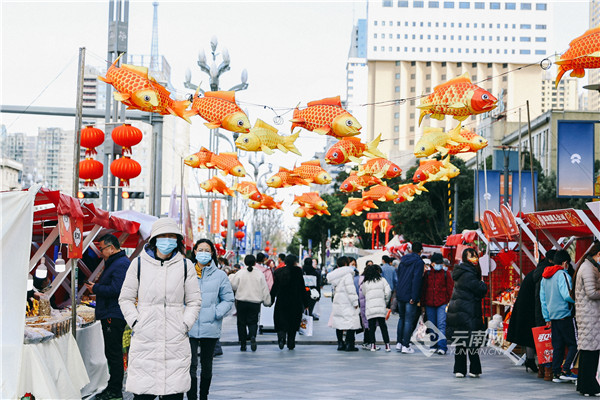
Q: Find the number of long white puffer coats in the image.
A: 2